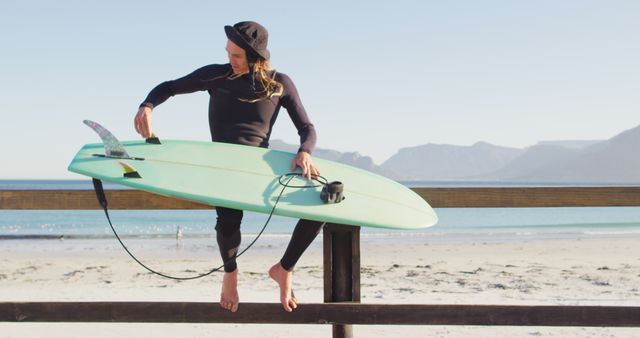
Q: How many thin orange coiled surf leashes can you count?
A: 0